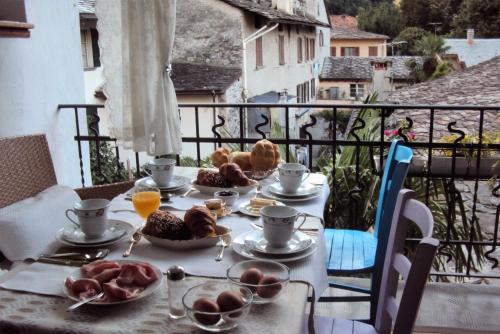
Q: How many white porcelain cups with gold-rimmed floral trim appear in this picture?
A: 4